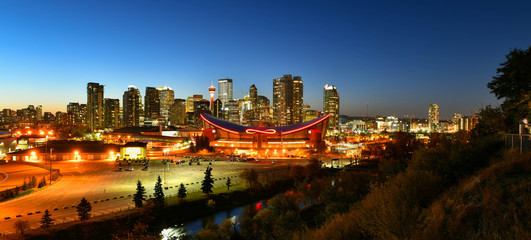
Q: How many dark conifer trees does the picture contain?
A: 7